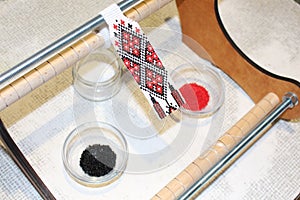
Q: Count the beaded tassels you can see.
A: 2